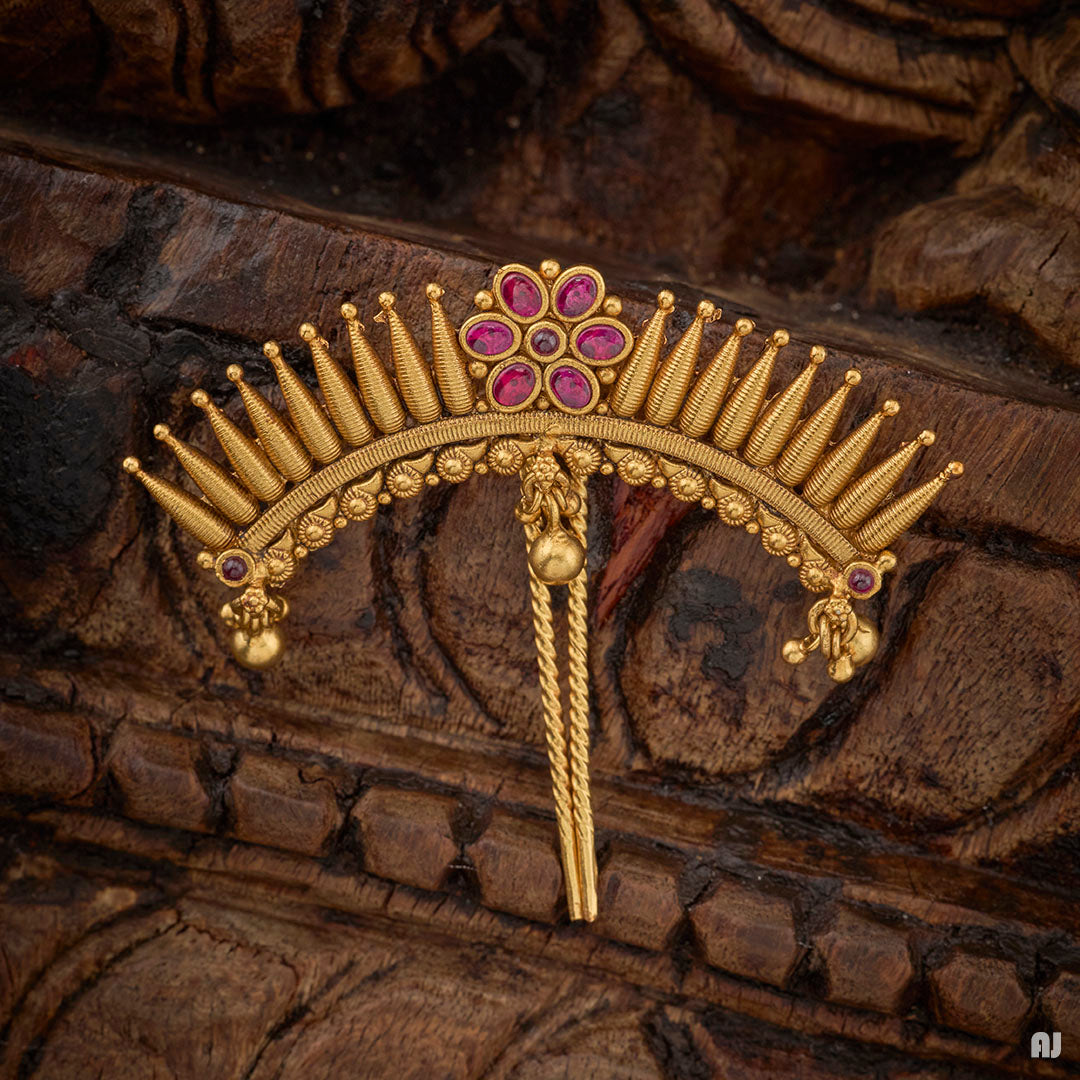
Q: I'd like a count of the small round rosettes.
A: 12